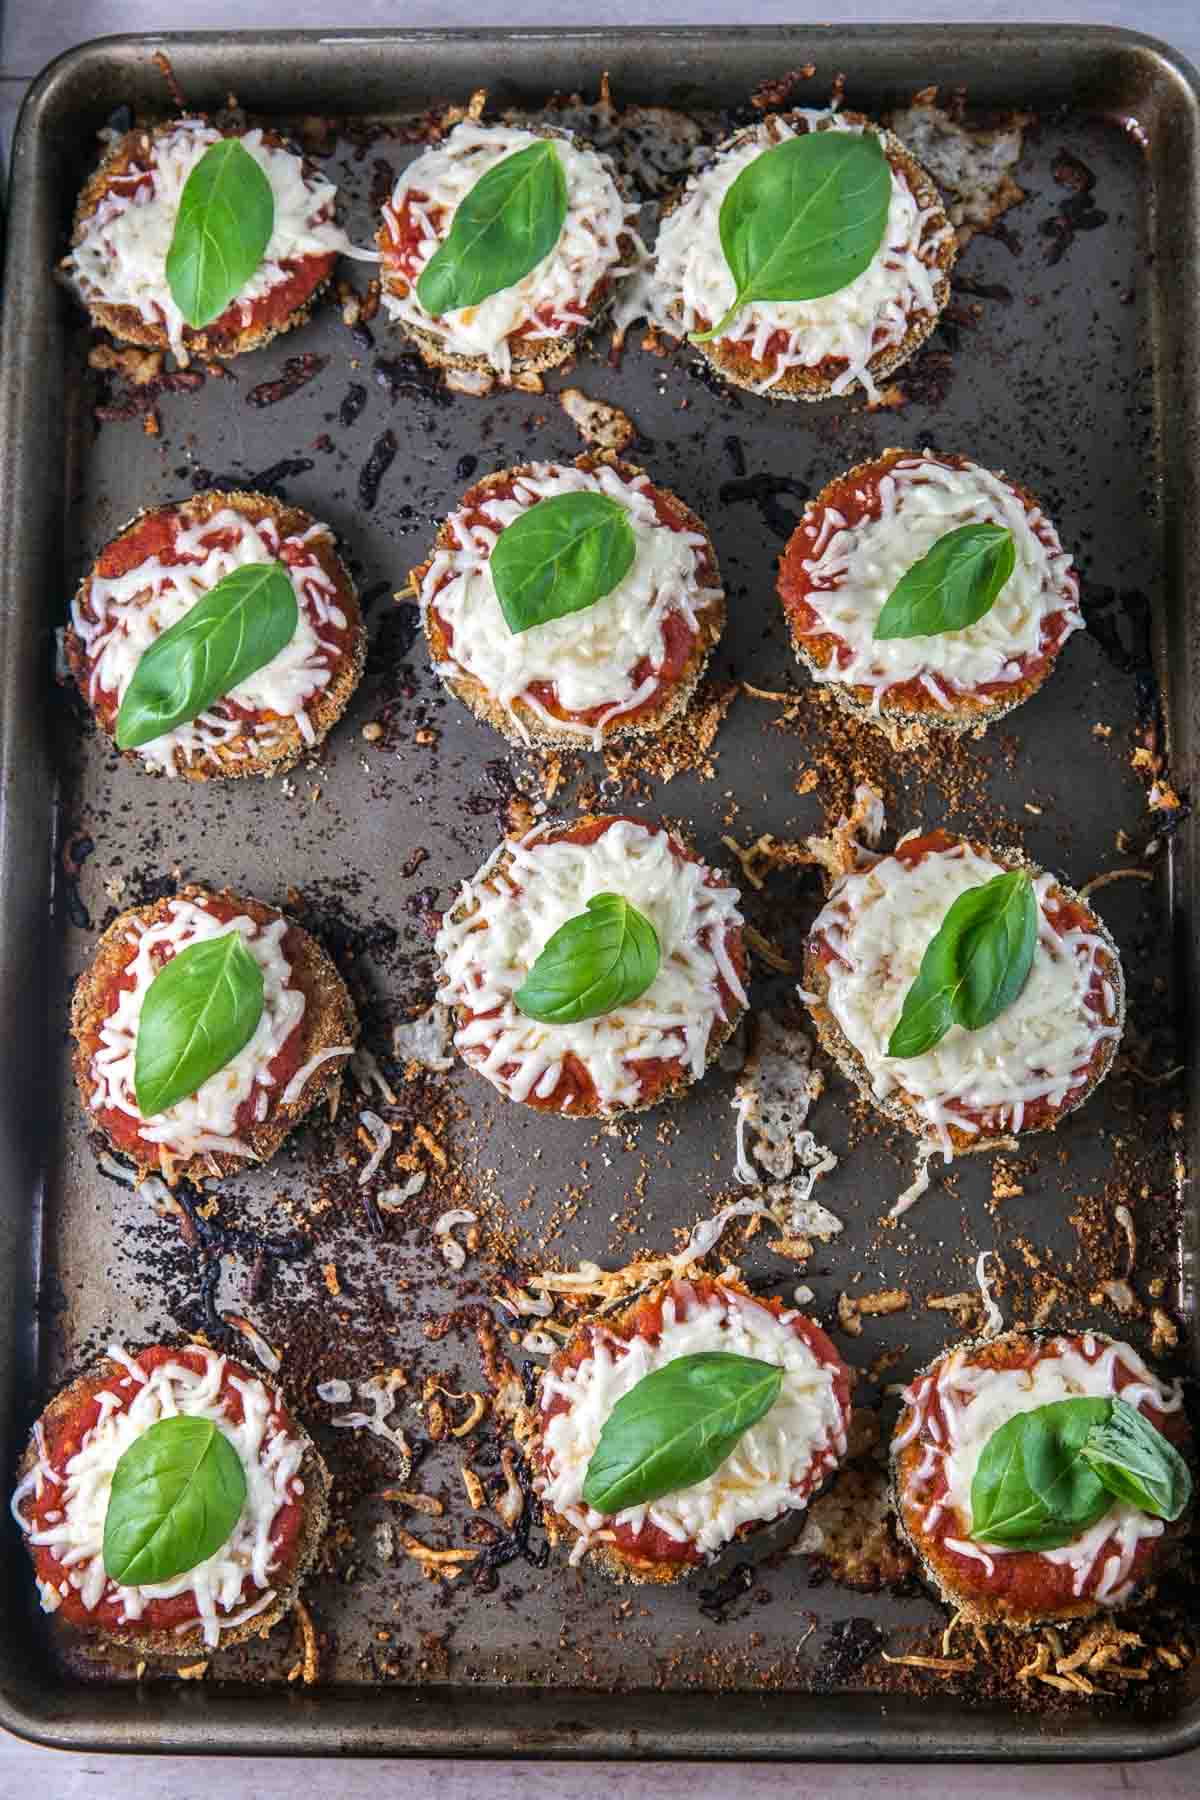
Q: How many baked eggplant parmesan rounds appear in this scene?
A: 12